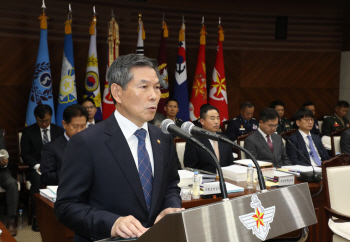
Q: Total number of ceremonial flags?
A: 9